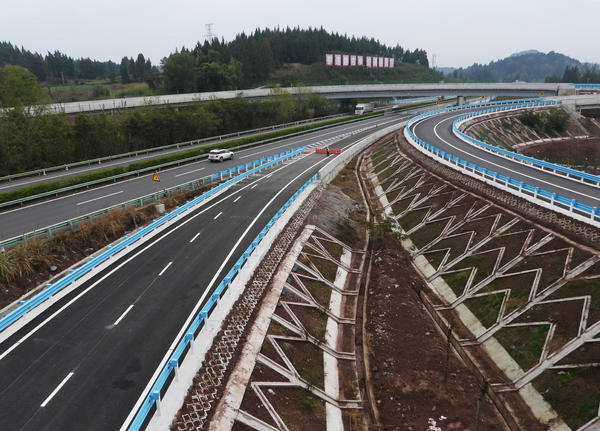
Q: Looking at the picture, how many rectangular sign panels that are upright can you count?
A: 10